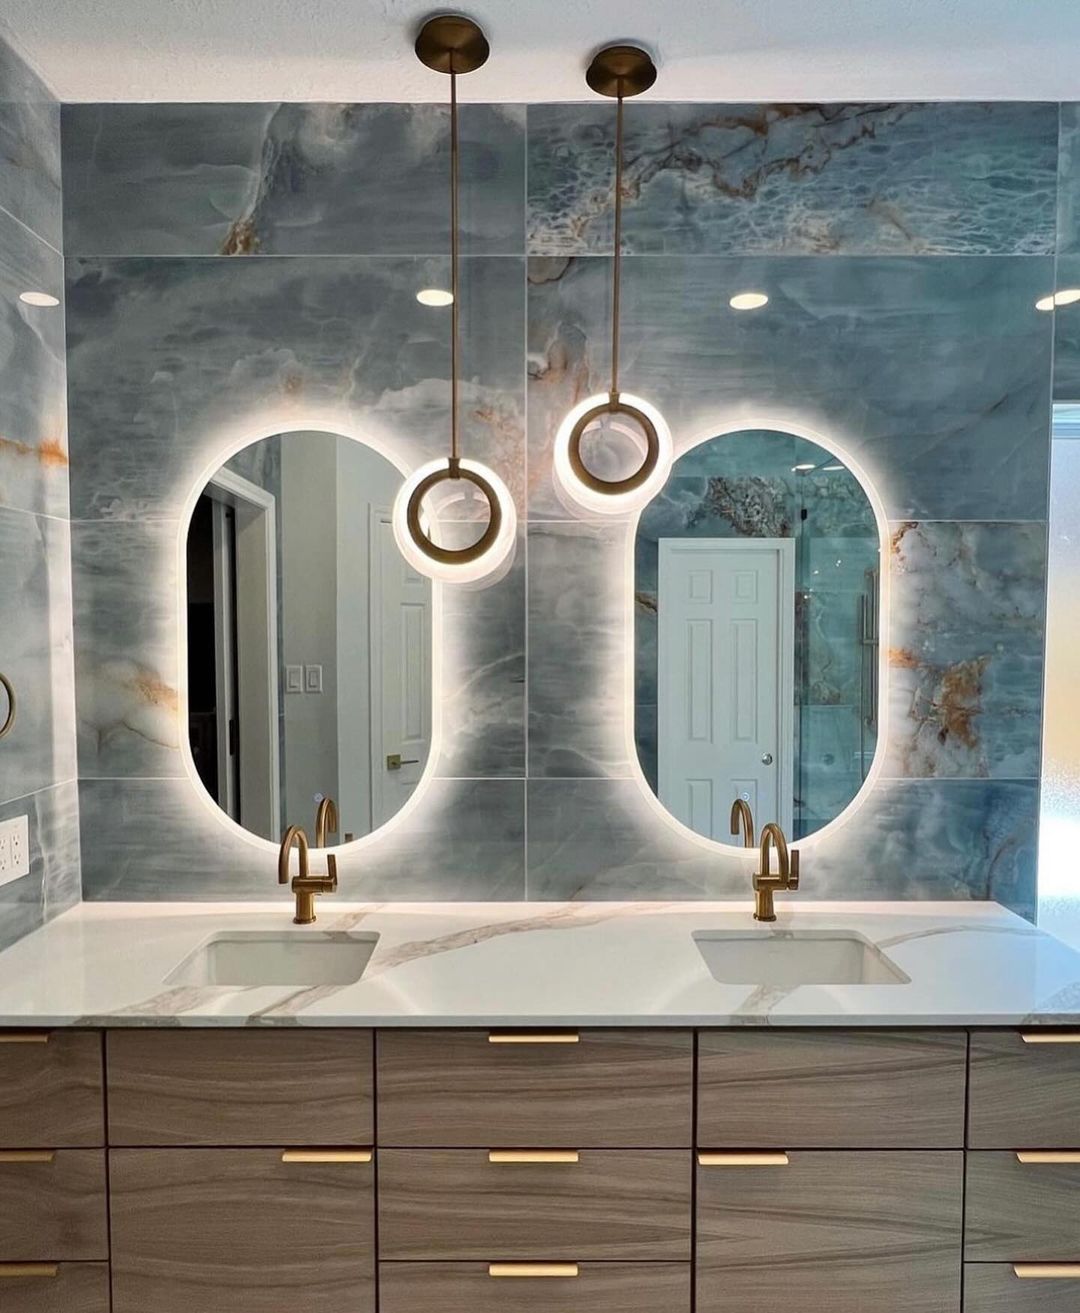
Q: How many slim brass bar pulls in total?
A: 11